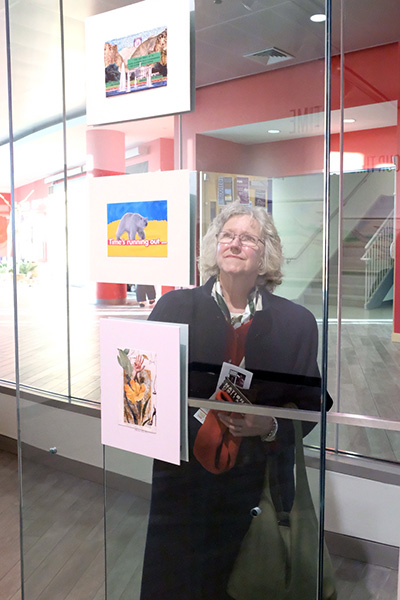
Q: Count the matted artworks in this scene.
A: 3